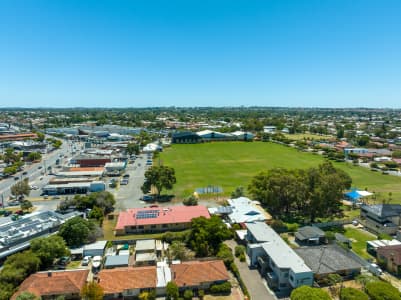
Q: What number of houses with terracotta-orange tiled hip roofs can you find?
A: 3